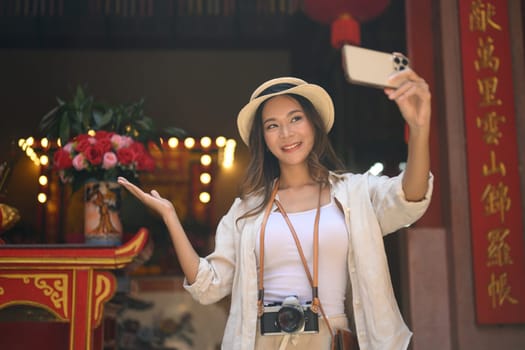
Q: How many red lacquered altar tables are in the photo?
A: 1